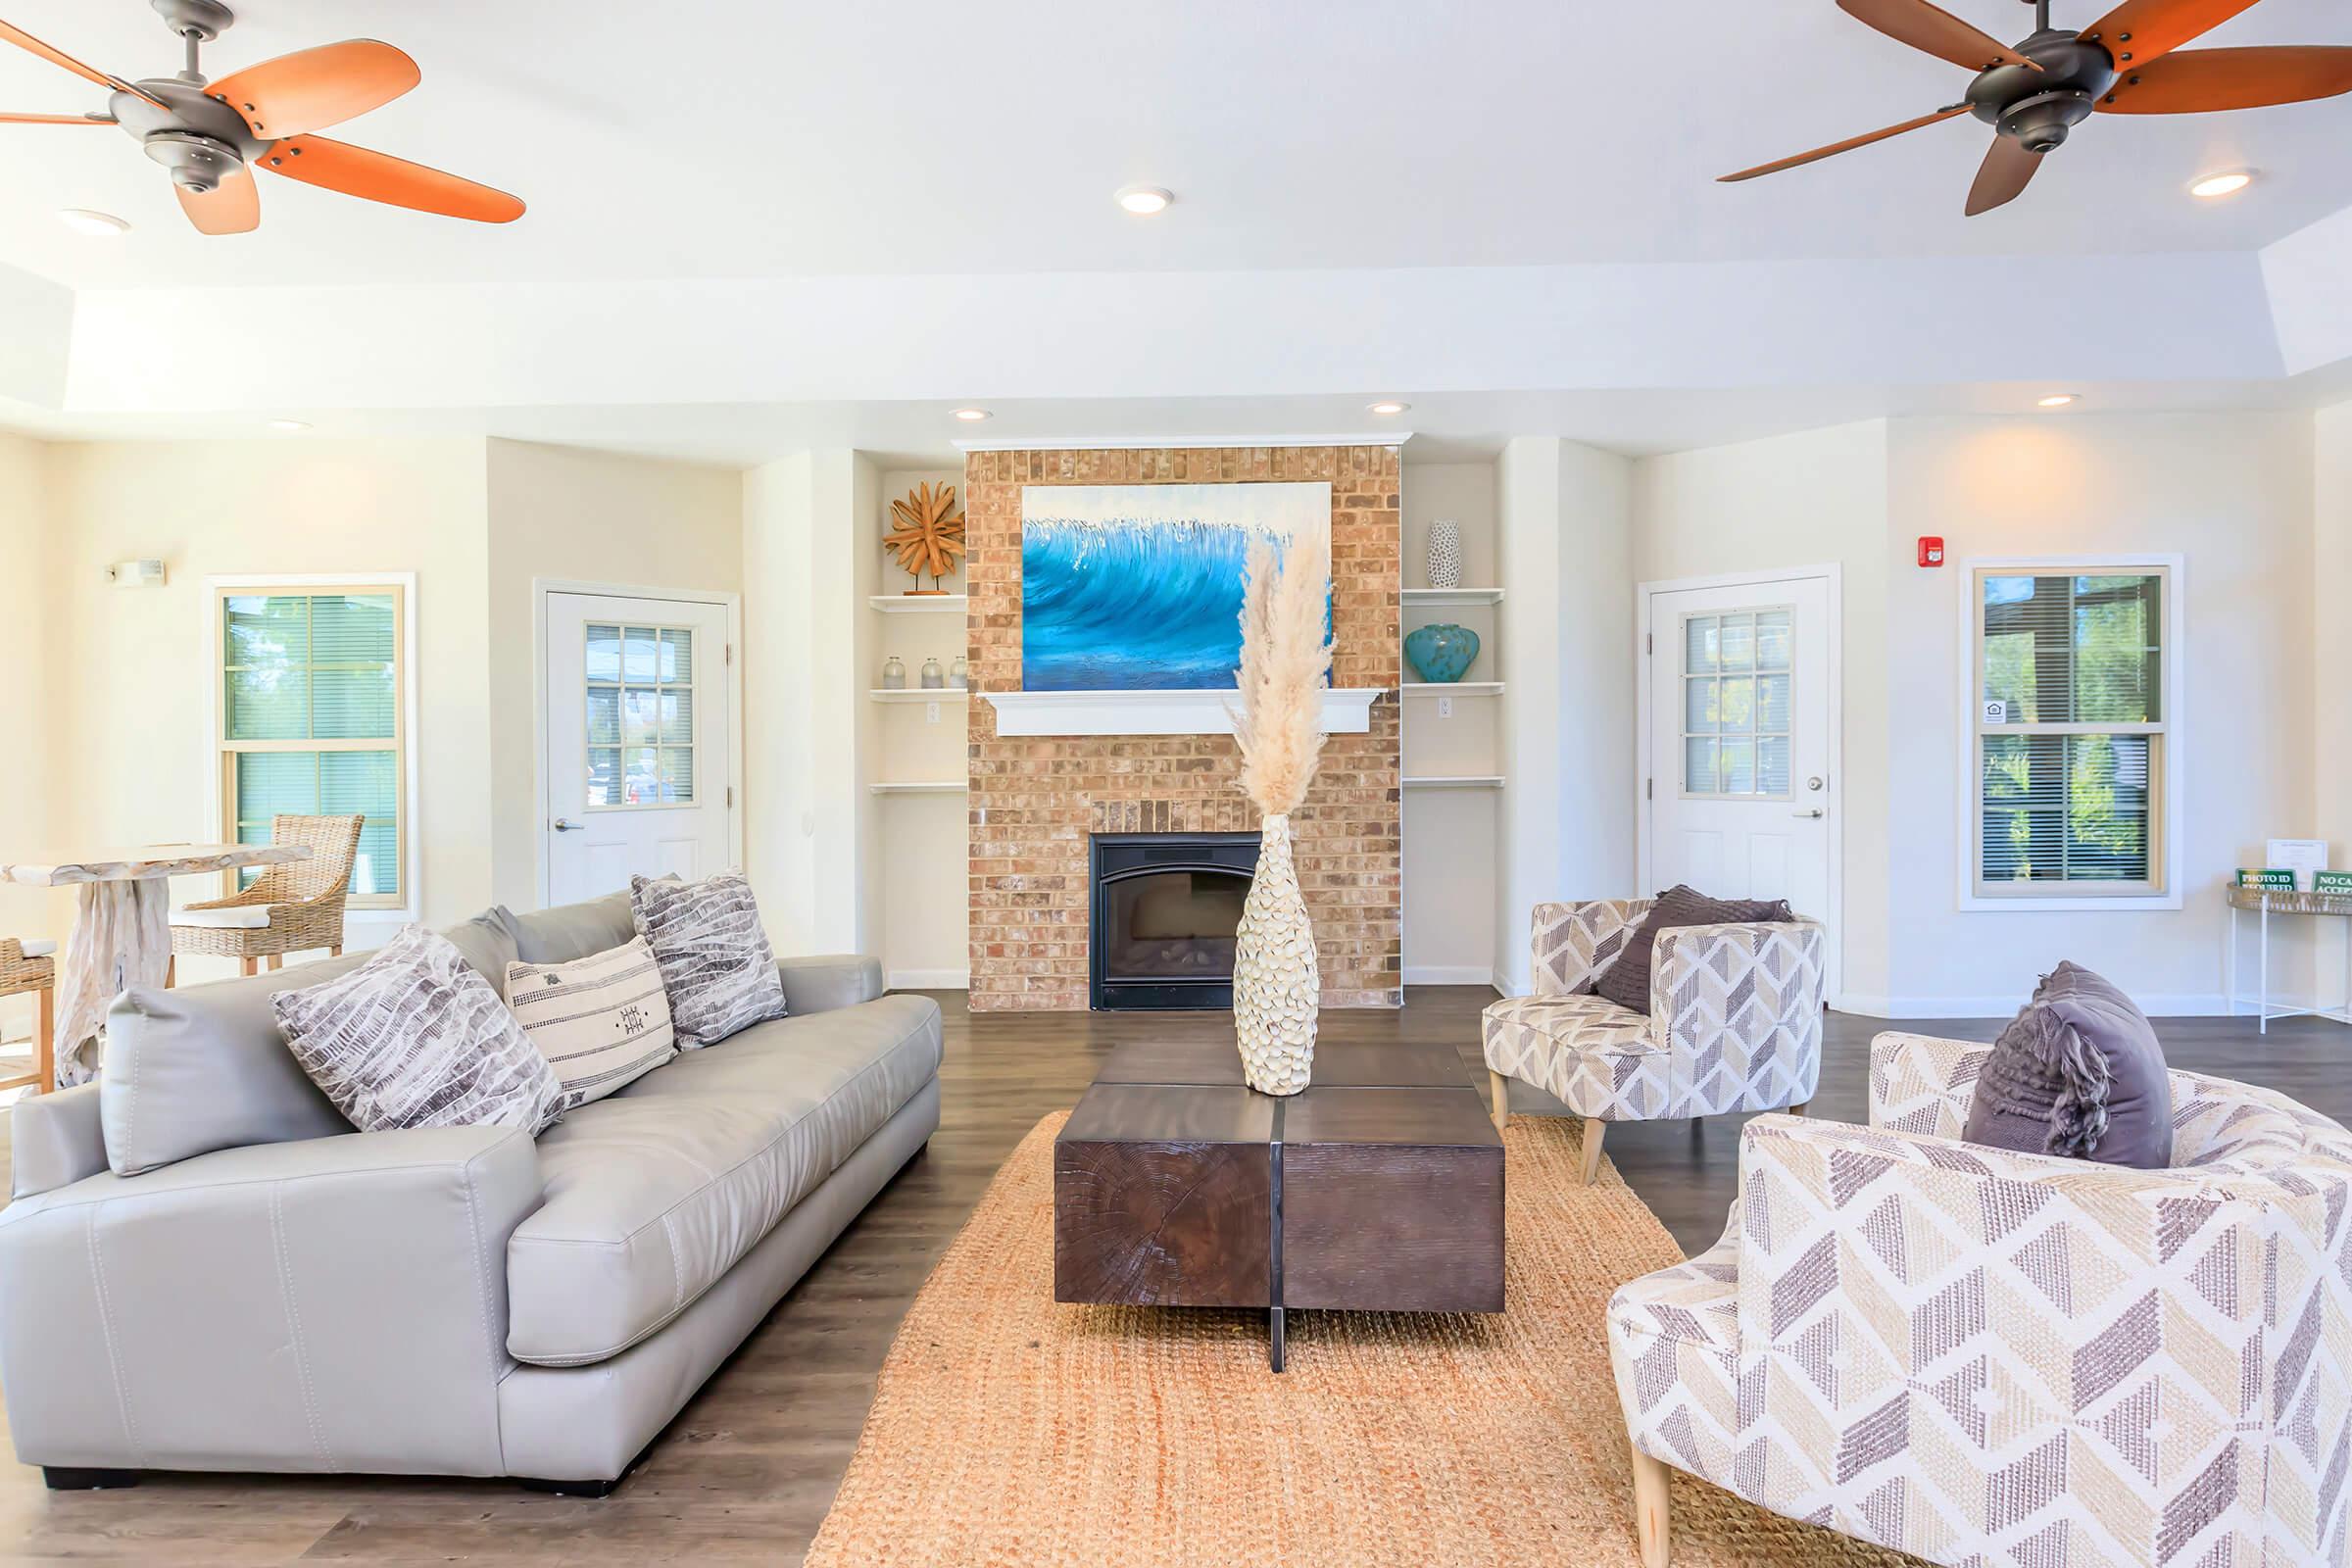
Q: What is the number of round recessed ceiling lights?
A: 7